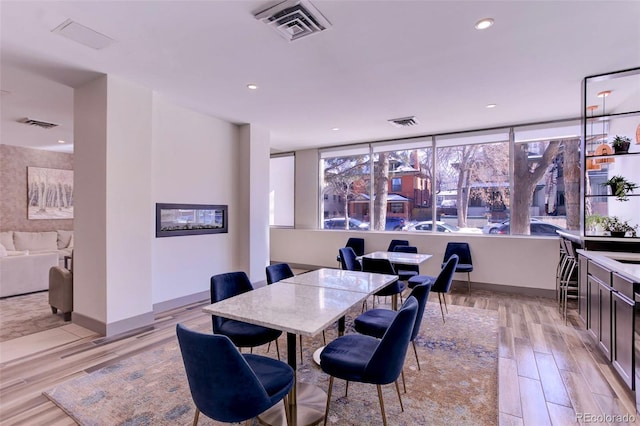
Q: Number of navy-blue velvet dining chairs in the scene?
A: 12